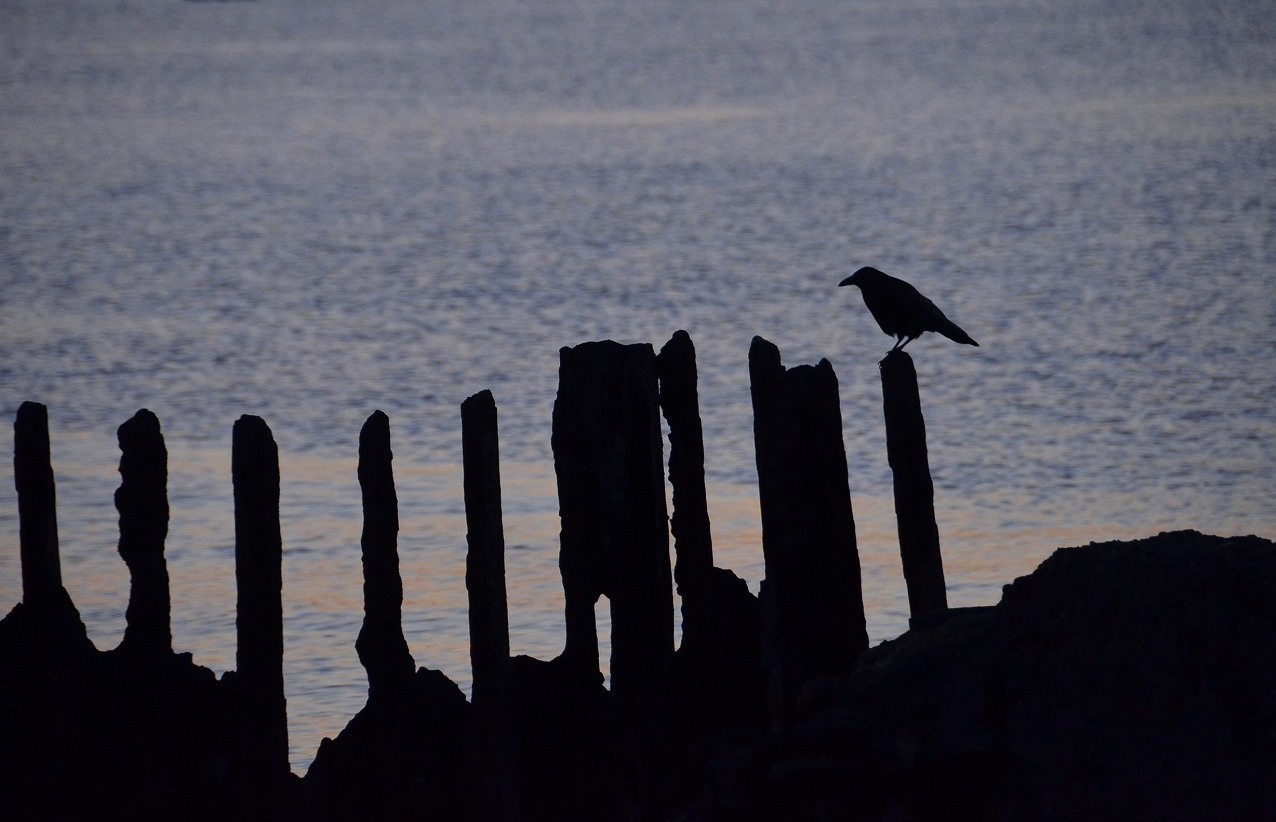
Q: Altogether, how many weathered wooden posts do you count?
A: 9